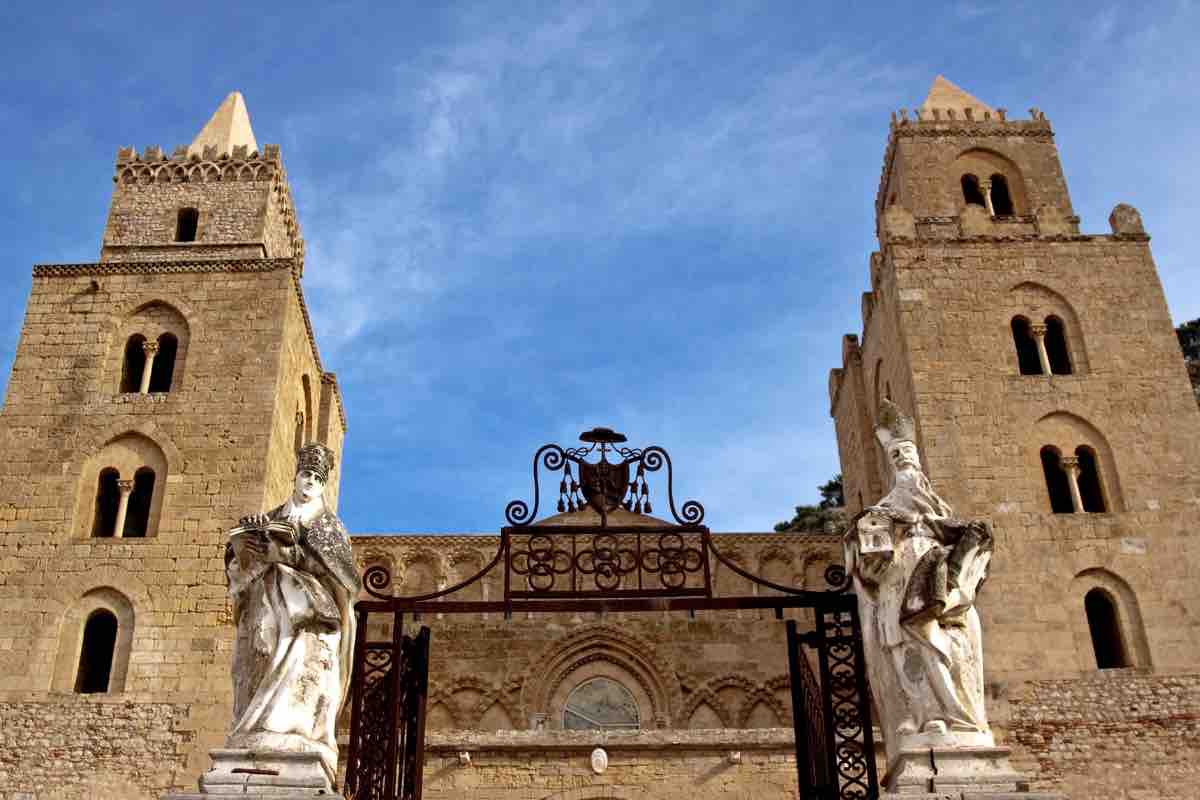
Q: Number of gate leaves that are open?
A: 2